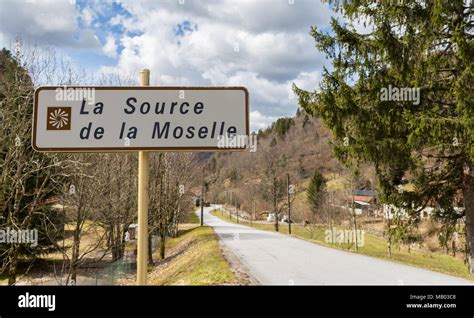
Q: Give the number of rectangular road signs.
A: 1